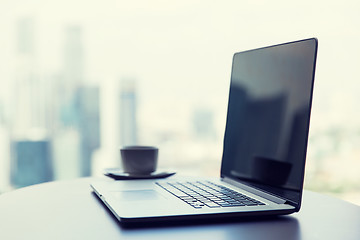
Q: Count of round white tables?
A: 1